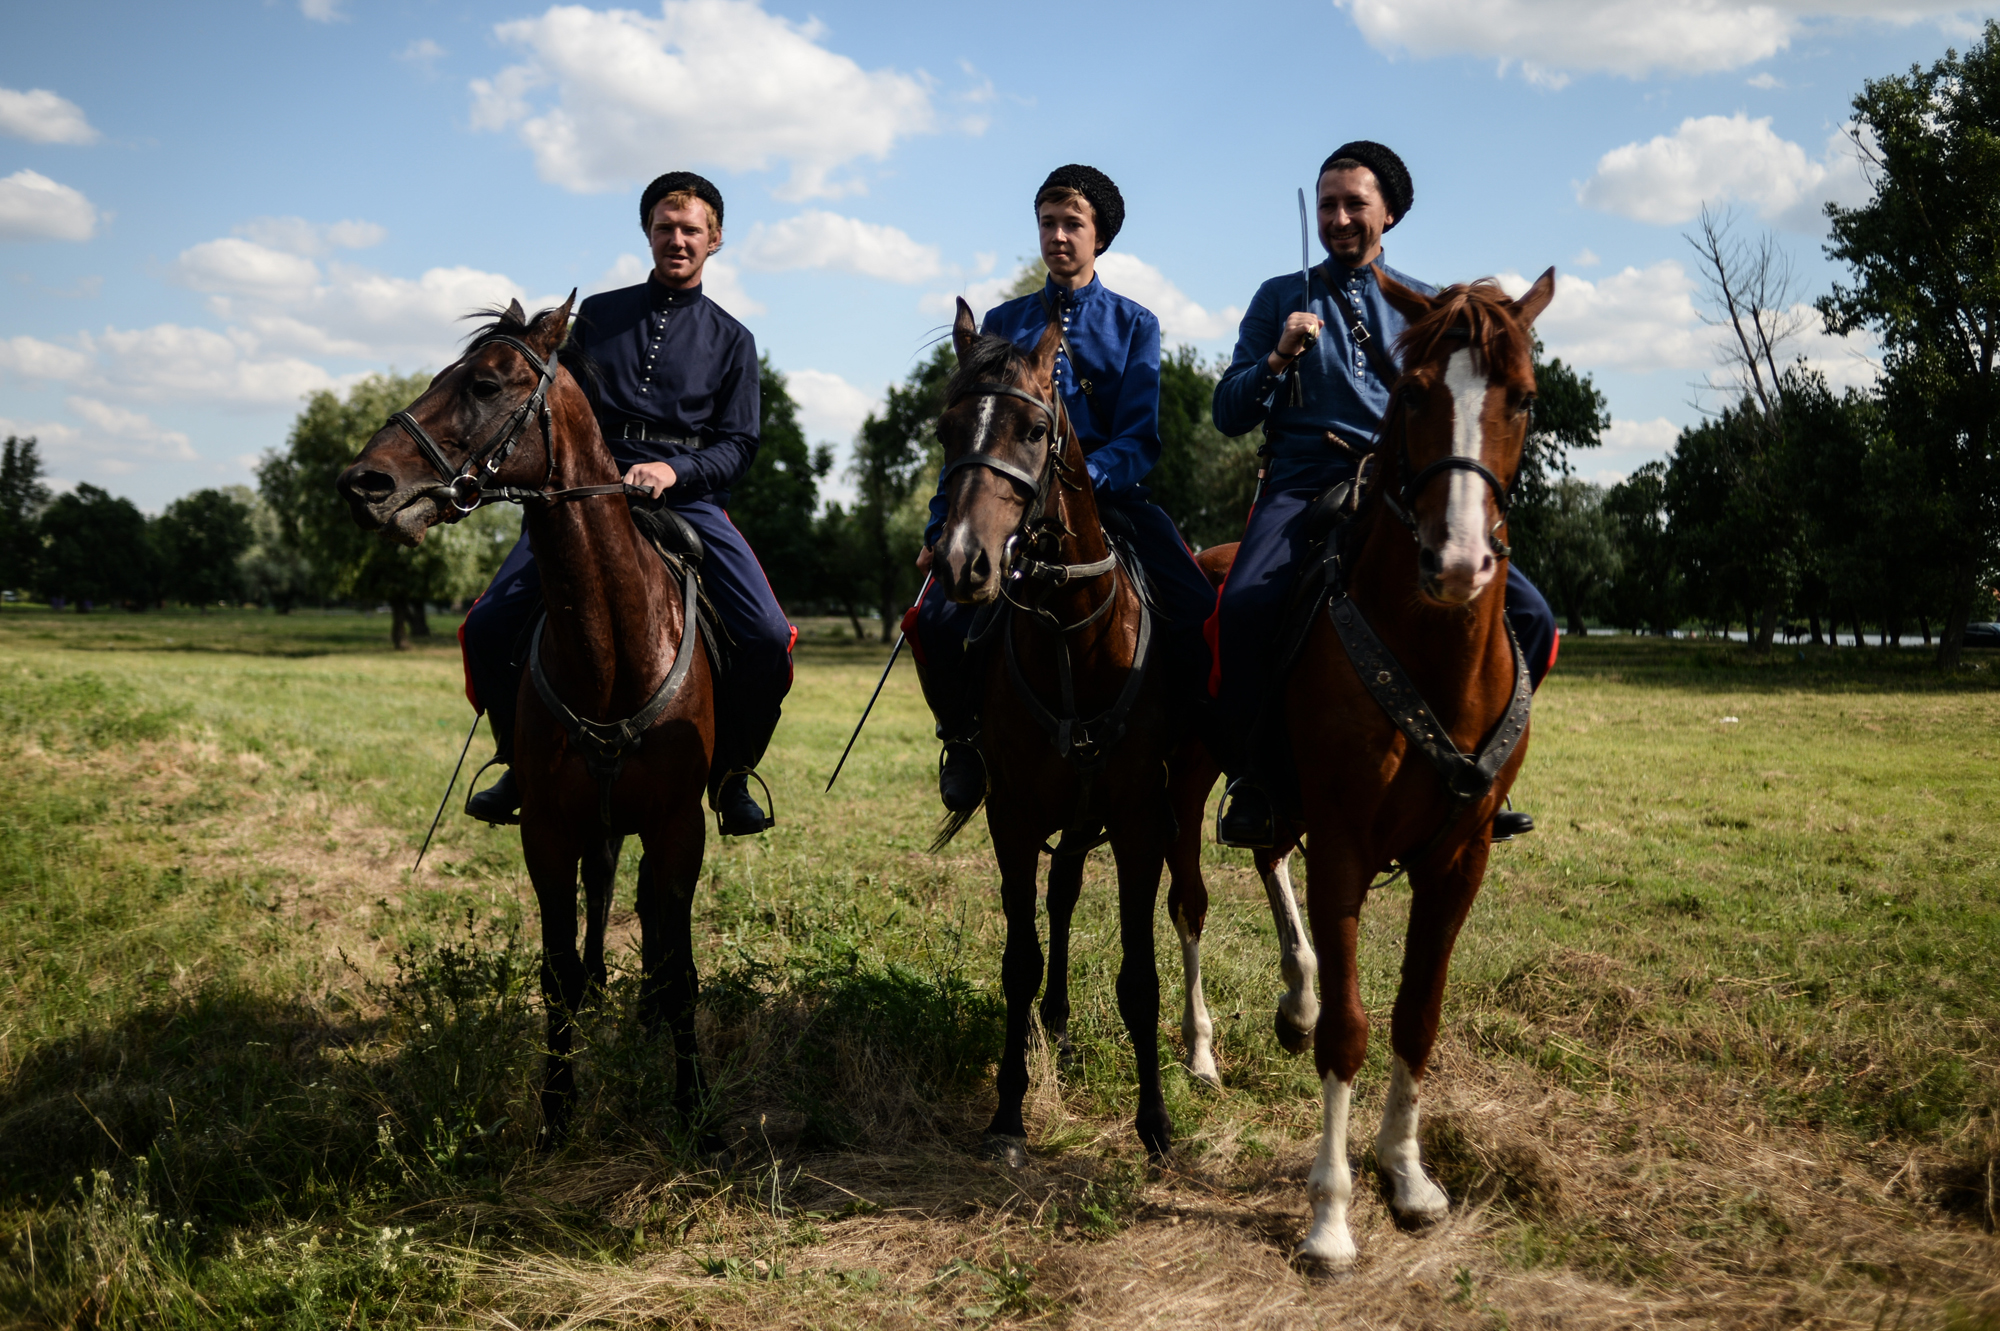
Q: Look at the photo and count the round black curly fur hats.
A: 3